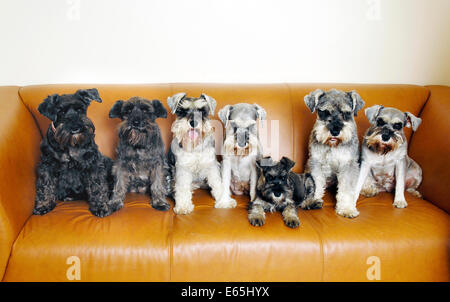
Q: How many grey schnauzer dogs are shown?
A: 4